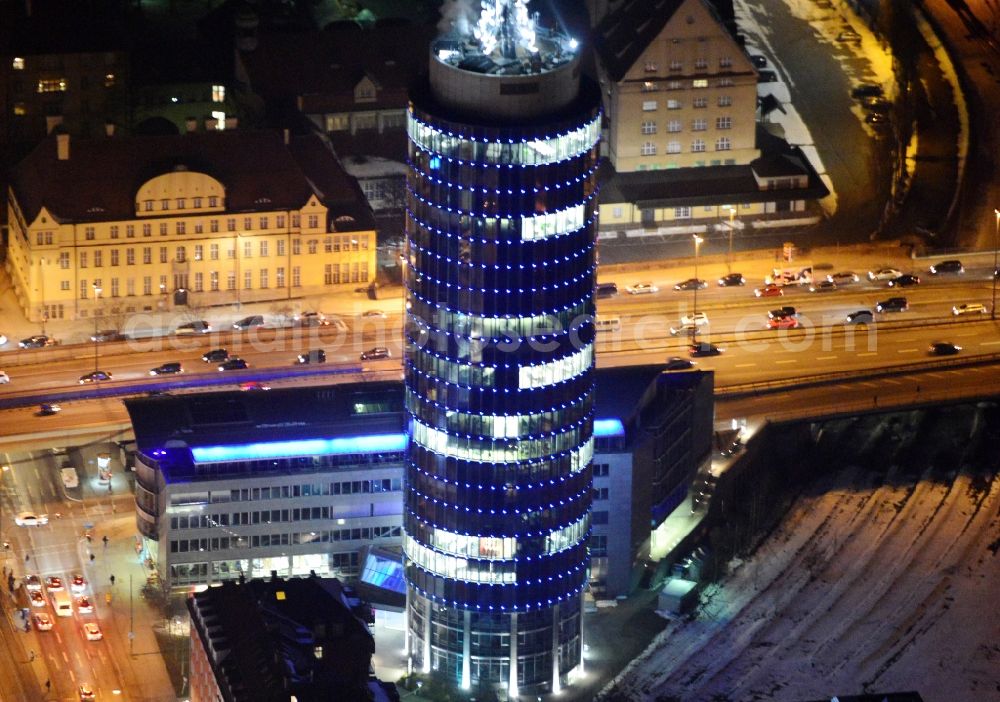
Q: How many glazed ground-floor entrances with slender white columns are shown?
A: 1